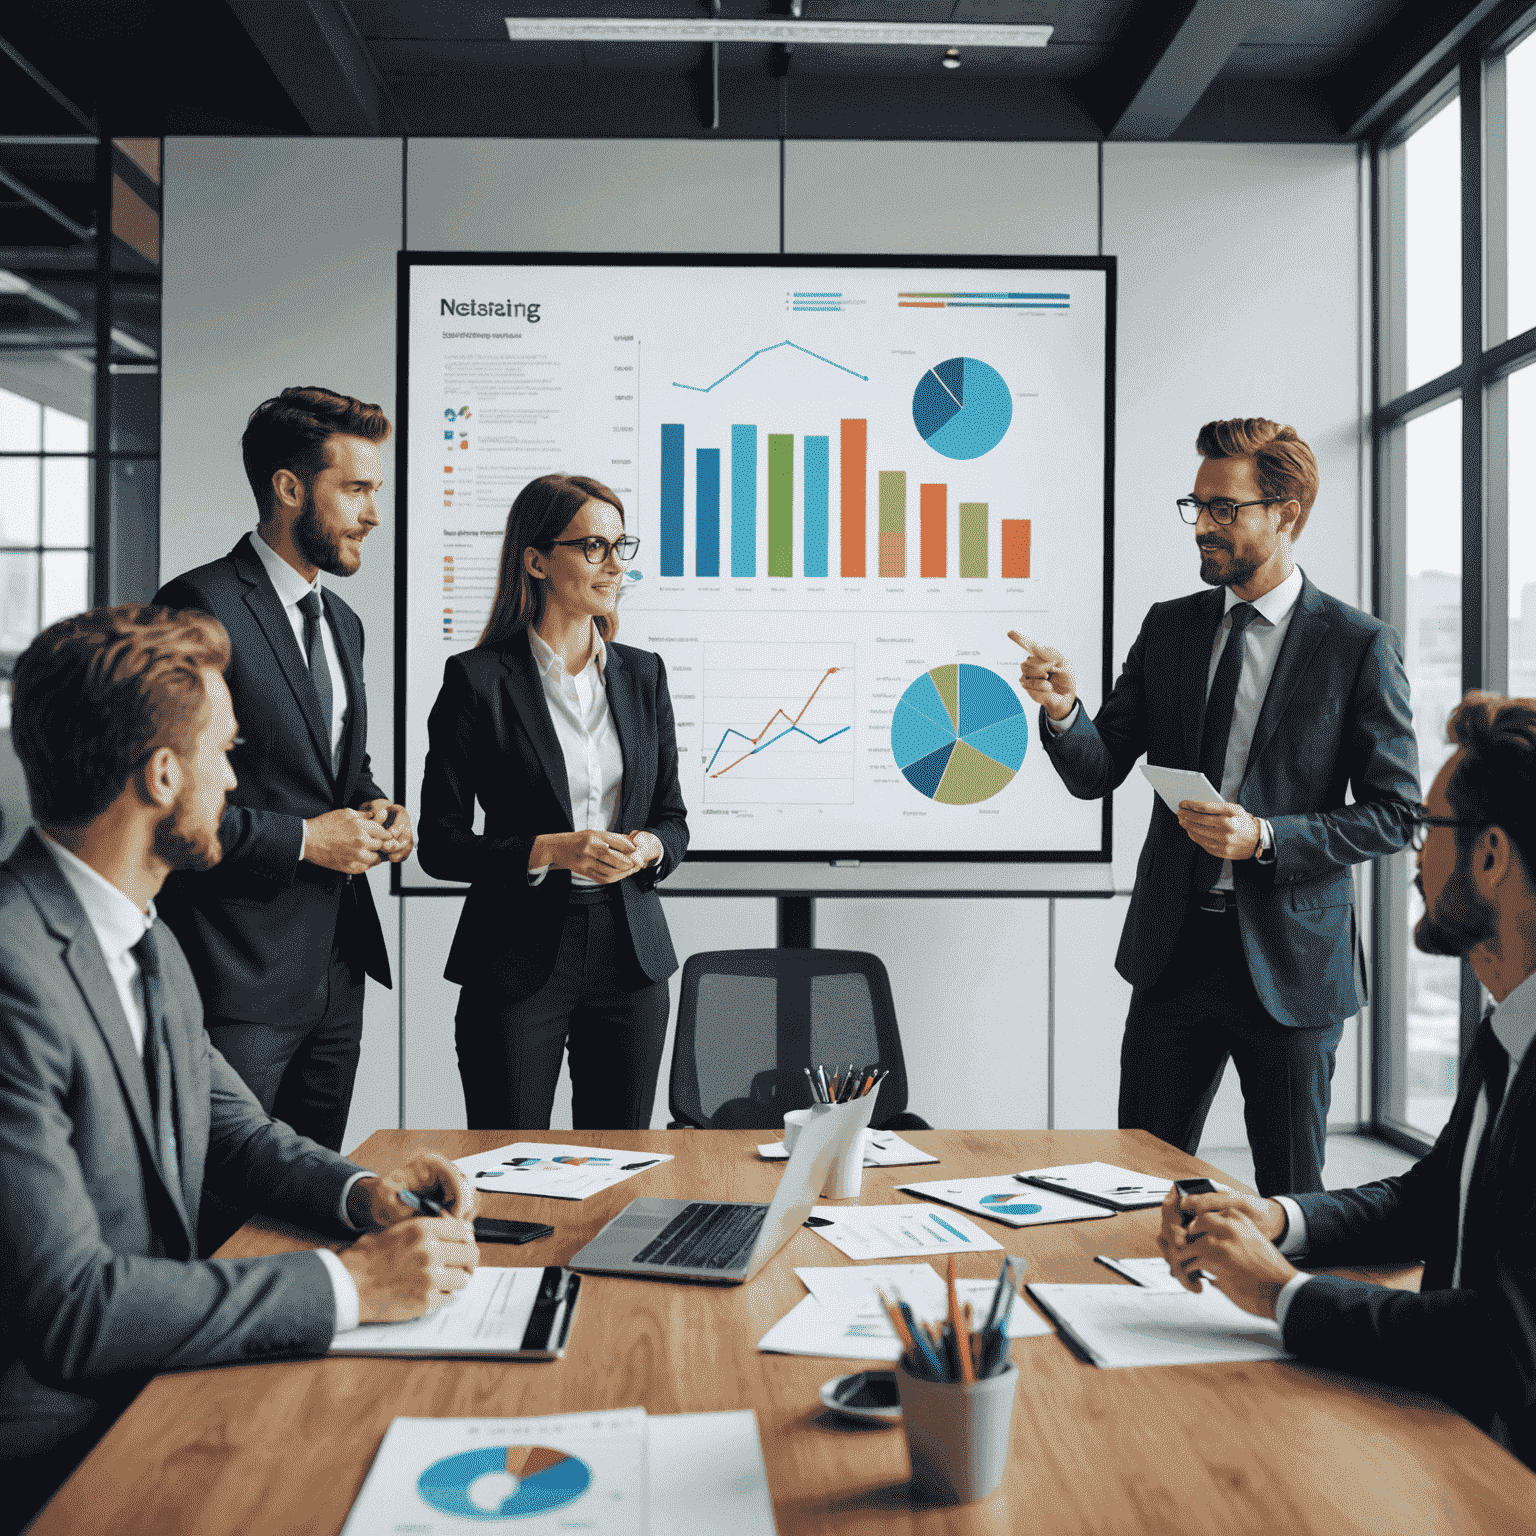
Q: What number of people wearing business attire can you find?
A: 5